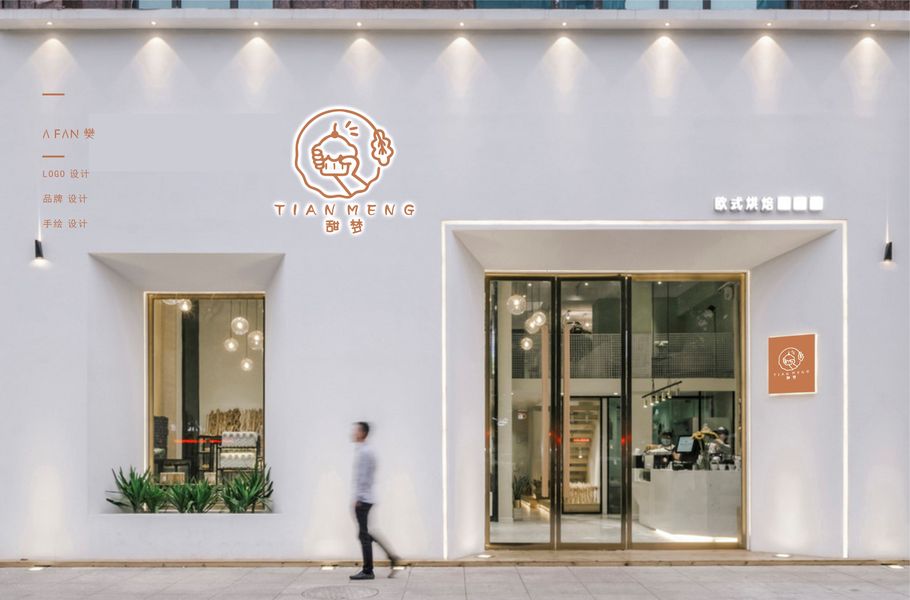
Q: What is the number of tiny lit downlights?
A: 9